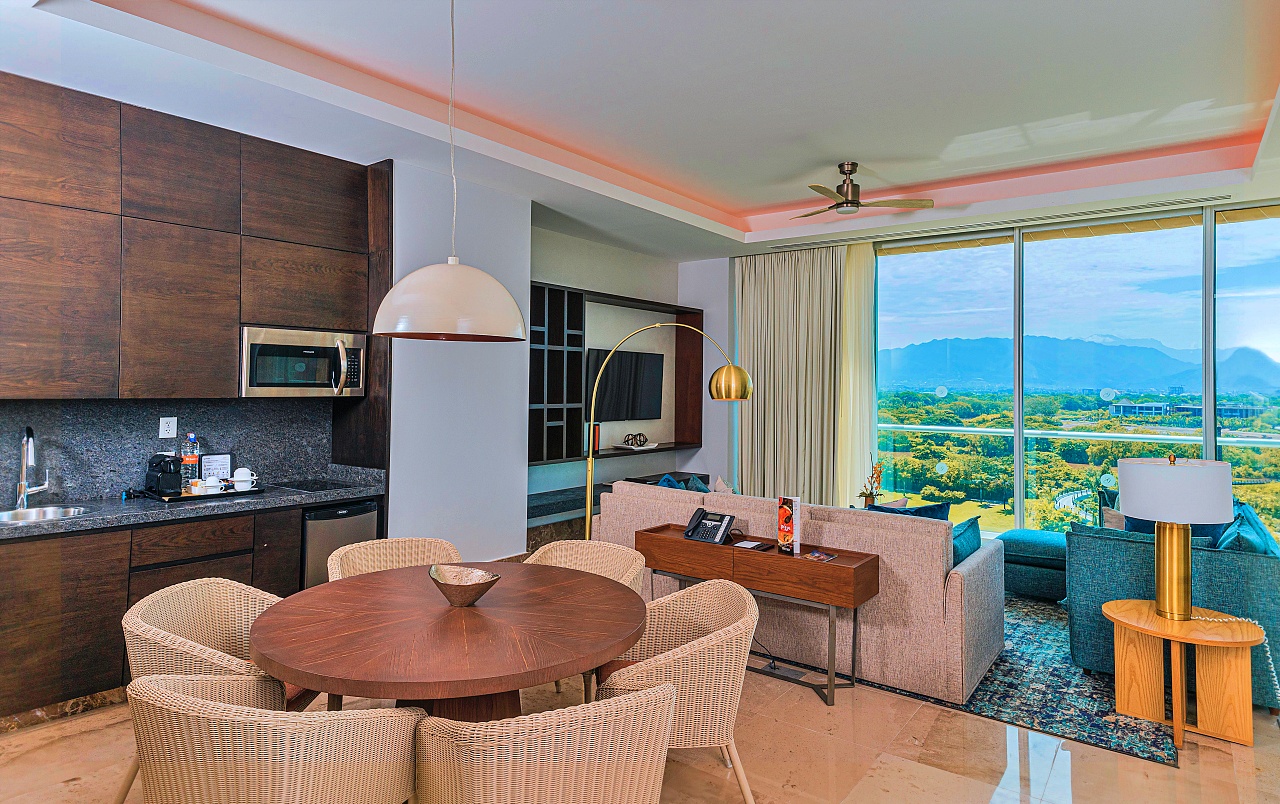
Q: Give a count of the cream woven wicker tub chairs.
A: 6